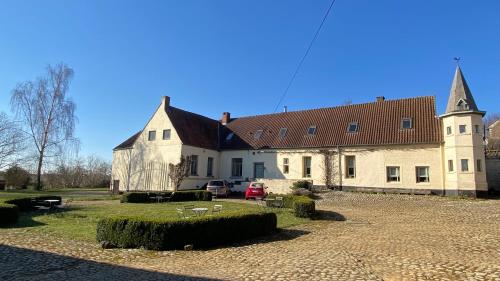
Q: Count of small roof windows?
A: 6